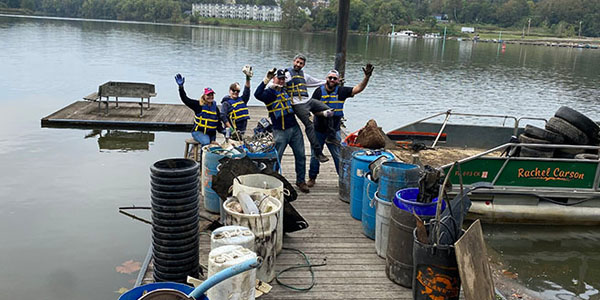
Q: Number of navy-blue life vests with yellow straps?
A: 5